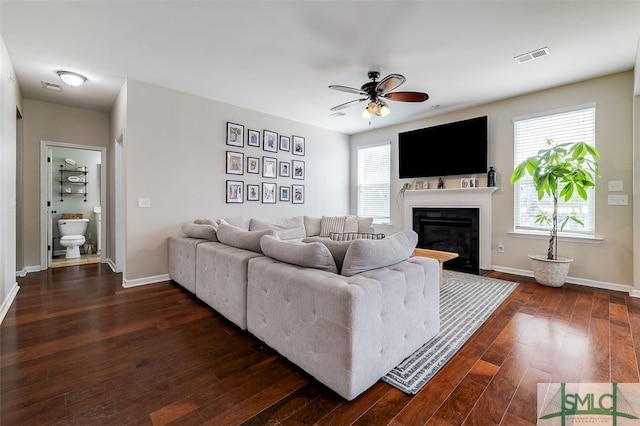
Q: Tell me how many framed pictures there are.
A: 15